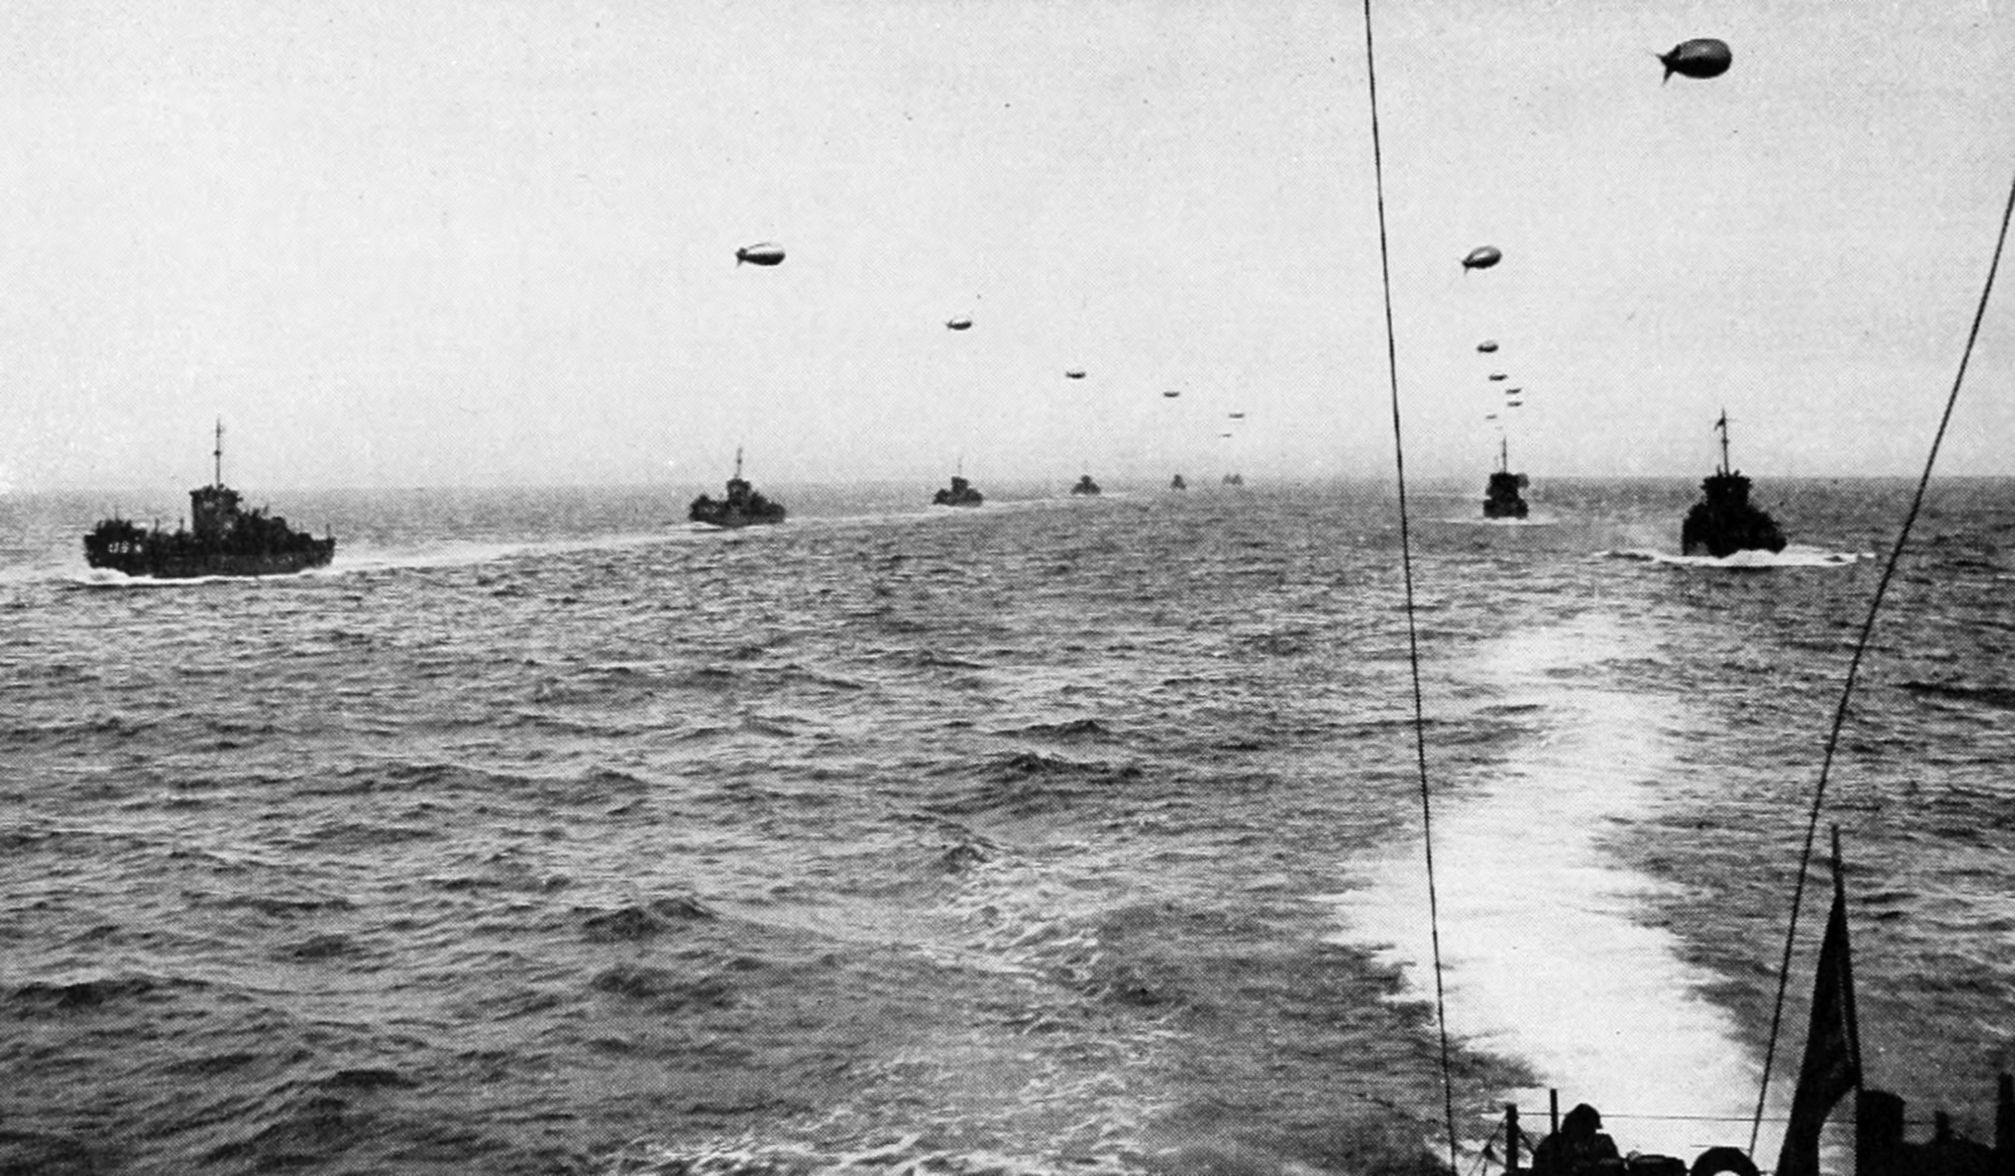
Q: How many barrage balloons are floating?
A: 13